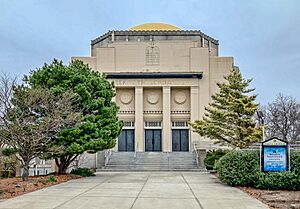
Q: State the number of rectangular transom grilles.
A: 3